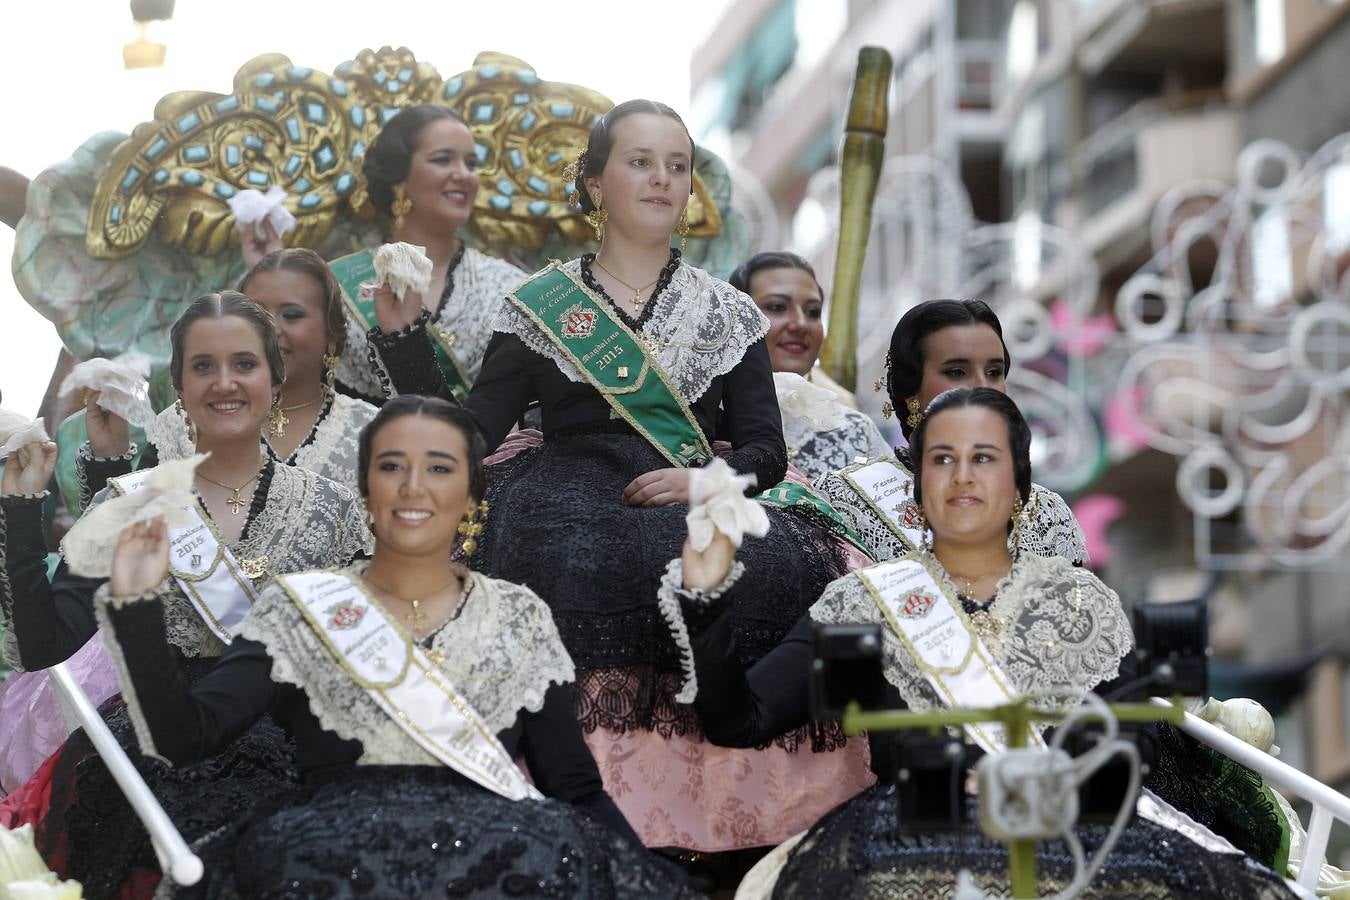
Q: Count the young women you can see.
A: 8